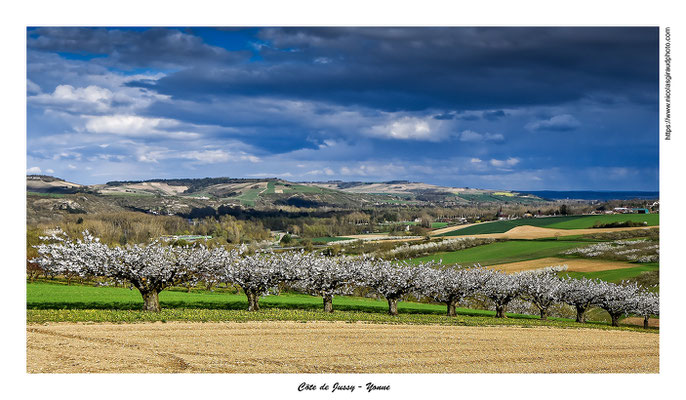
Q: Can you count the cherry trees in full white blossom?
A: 10